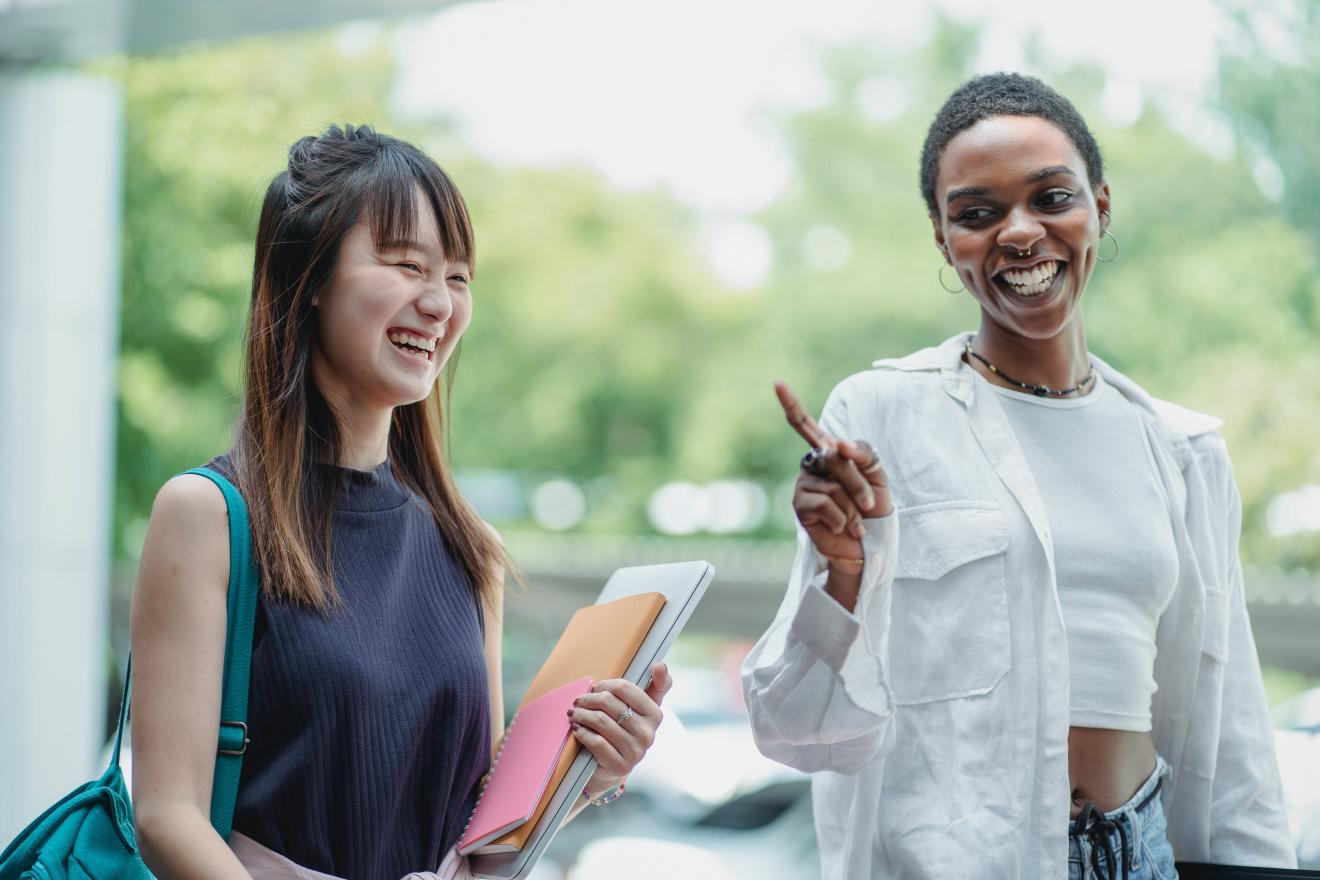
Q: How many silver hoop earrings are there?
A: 2